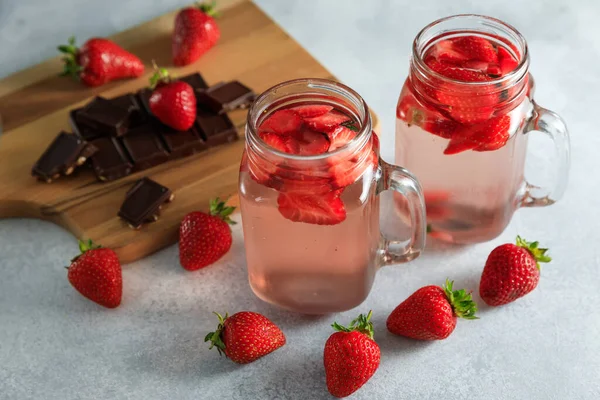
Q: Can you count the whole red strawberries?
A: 9